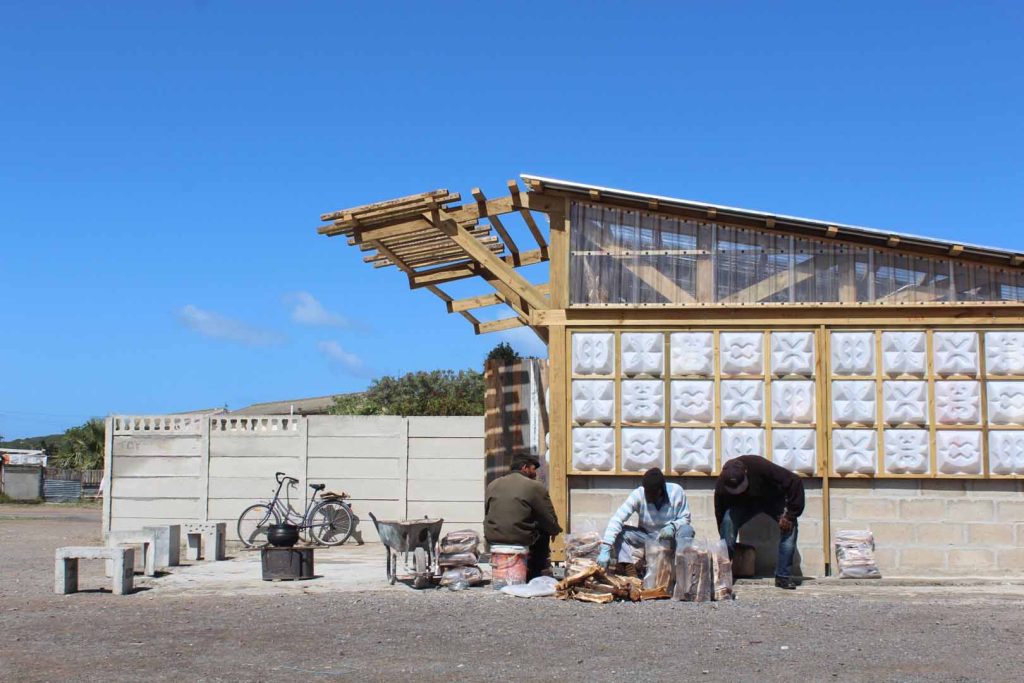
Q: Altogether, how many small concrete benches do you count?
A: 4